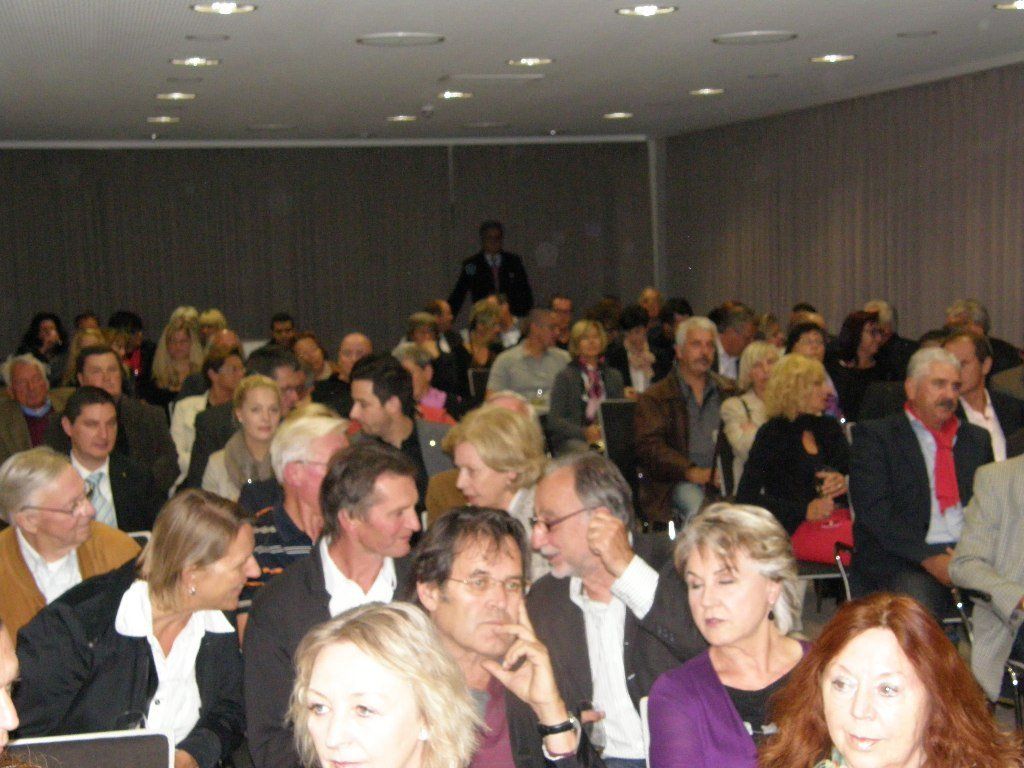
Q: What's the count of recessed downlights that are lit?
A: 12